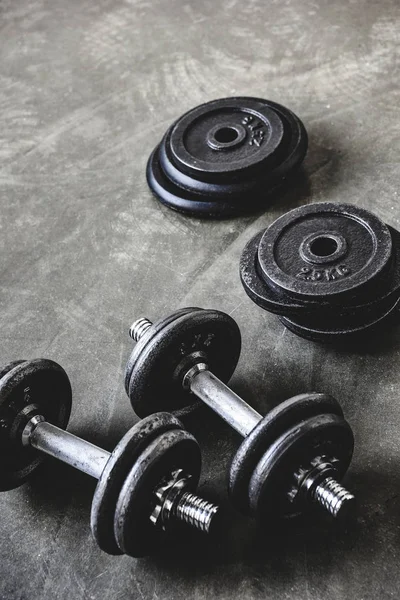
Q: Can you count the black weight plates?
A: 14